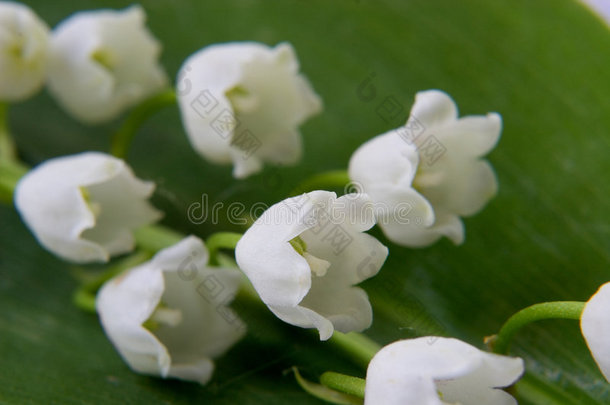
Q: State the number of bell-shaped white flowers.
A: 9